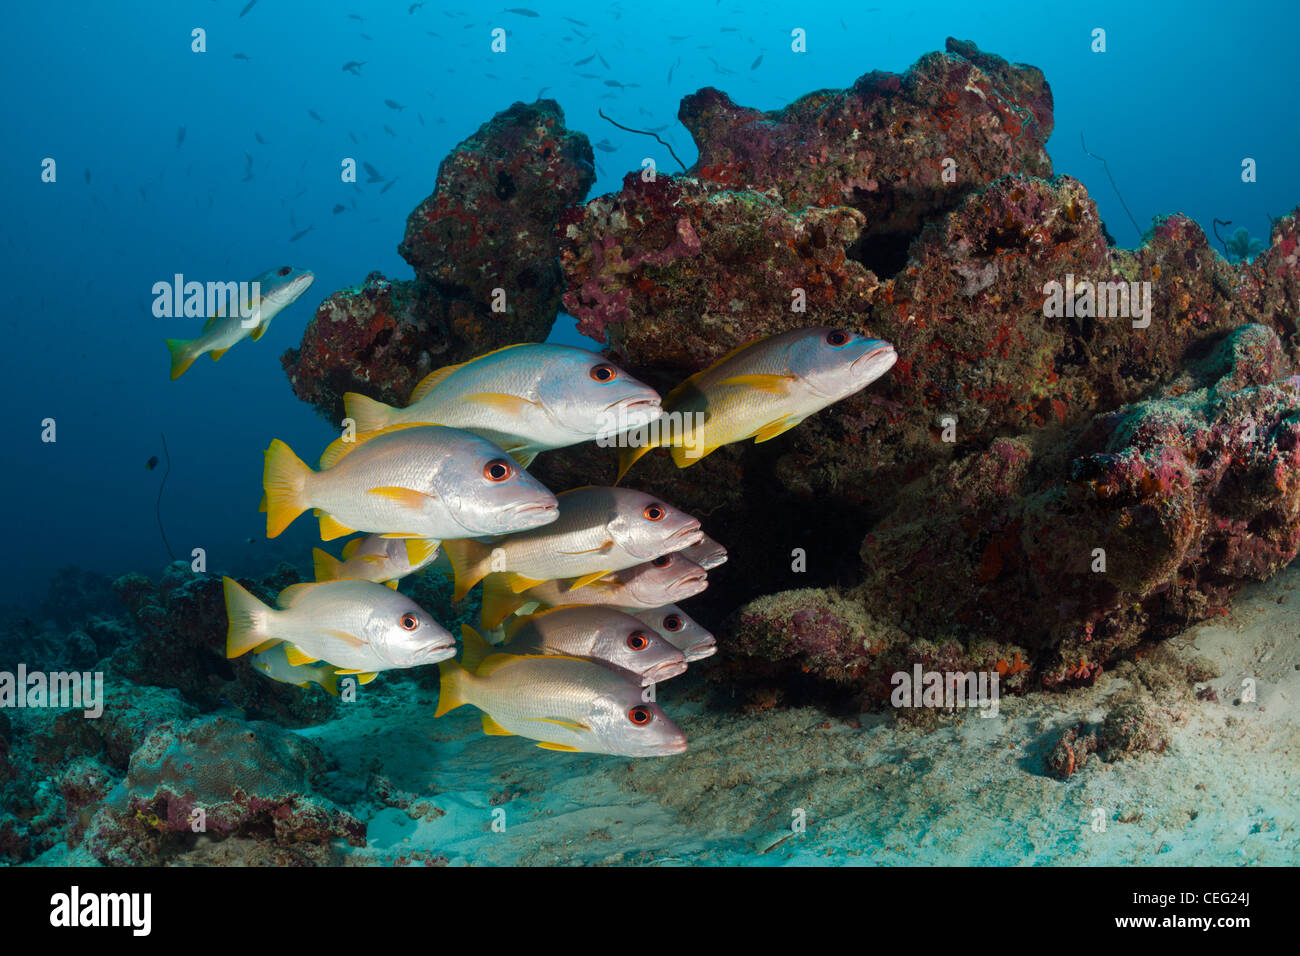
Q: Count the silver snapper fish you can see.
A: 13